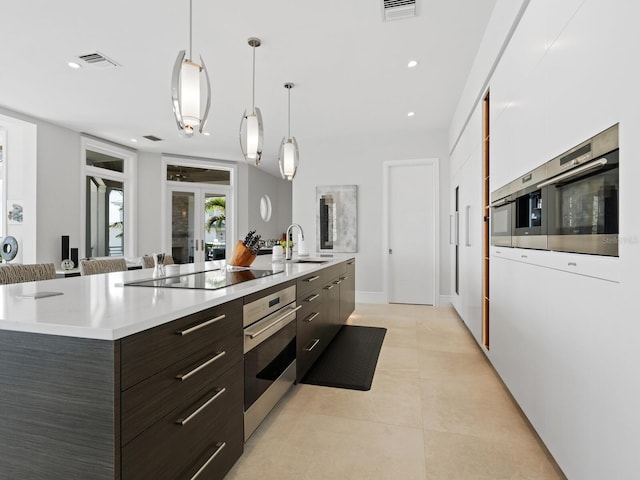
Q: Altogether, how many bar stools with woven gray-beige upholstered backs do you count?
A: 3